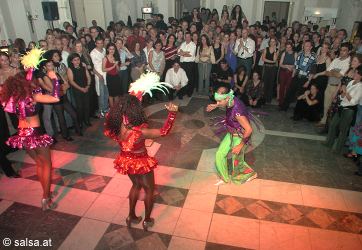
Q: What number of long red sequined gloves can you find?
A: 1